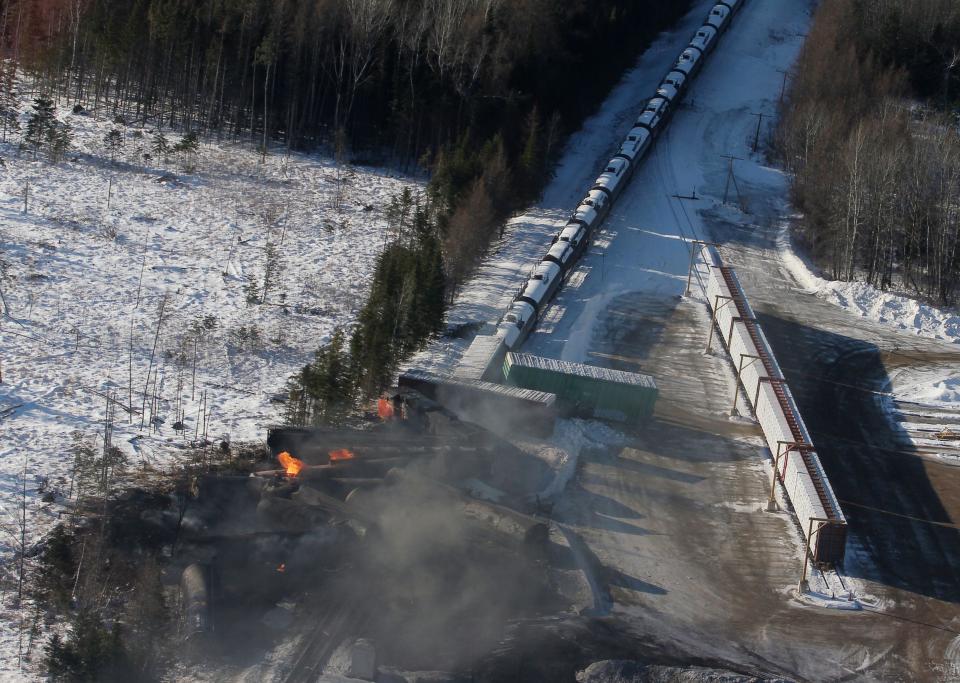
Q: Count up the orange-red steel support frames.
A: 5